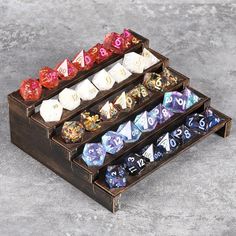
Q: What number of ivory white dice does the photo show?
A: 7